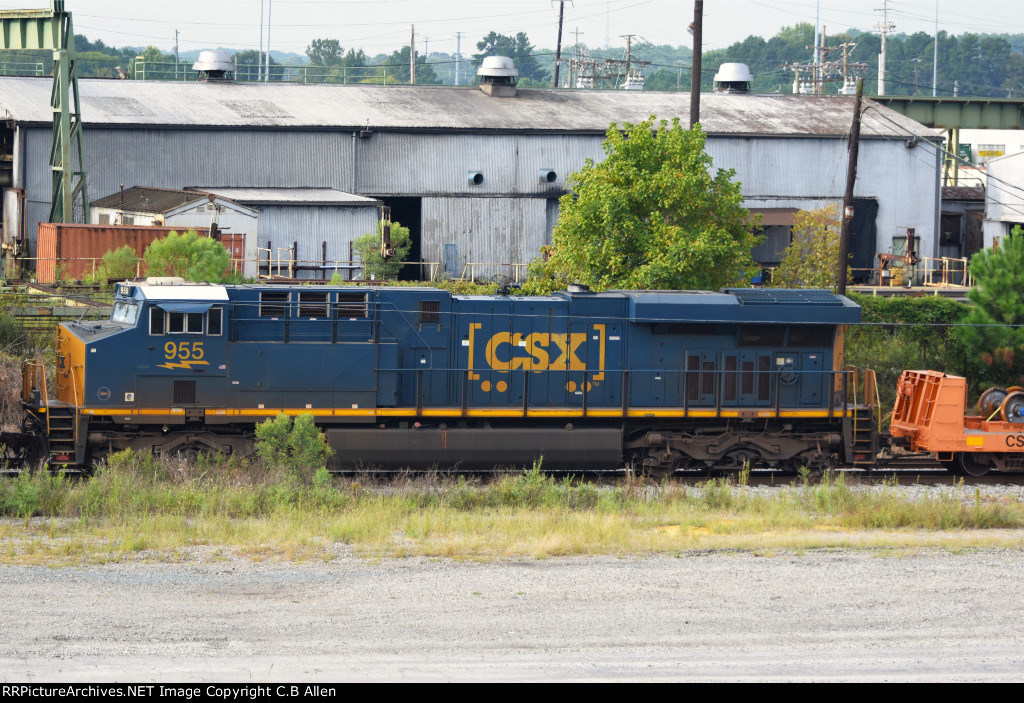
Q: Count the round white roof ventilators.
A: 3